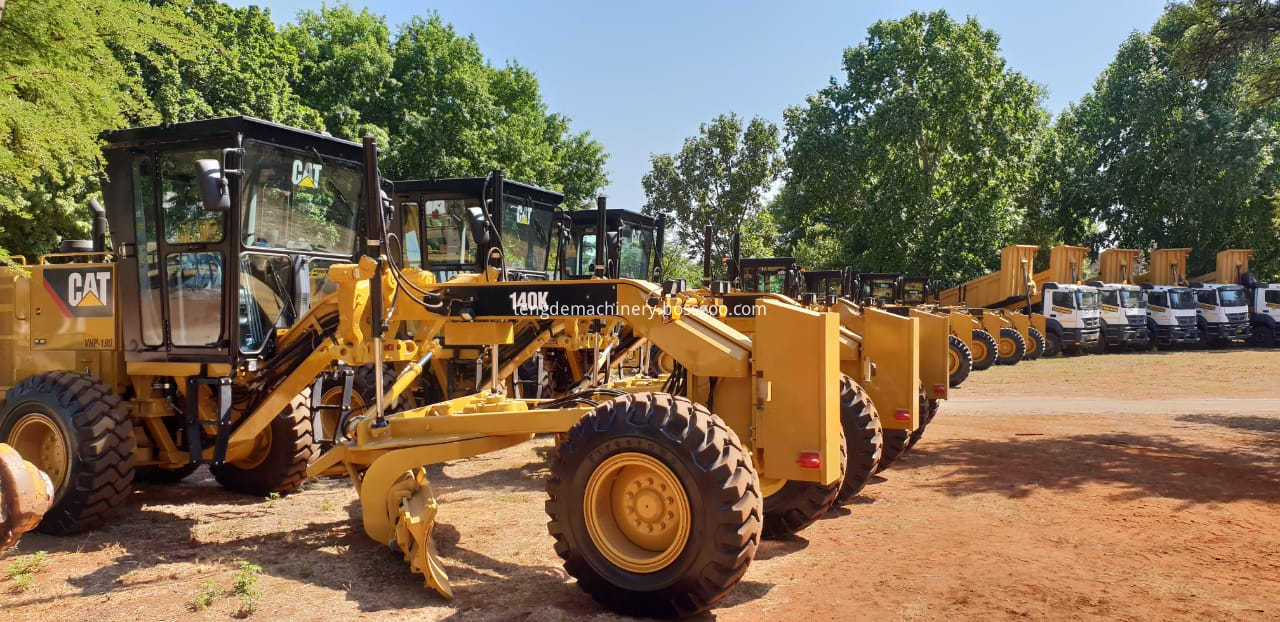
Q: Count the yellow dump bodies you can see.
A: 5